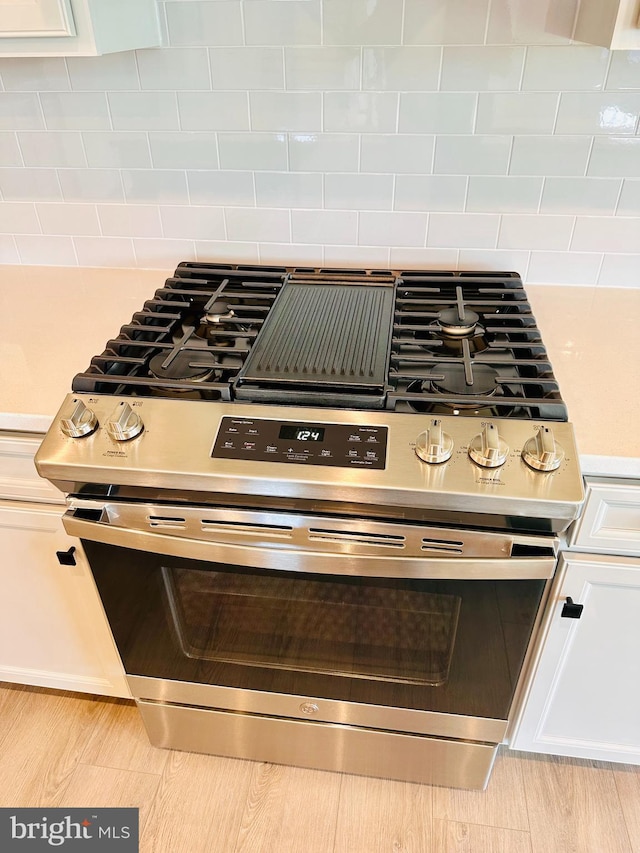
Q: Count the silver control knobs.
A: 5